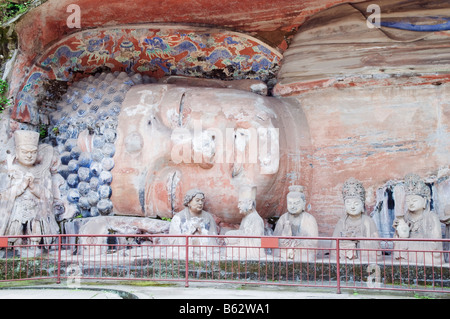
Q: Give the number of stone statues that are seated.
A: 5